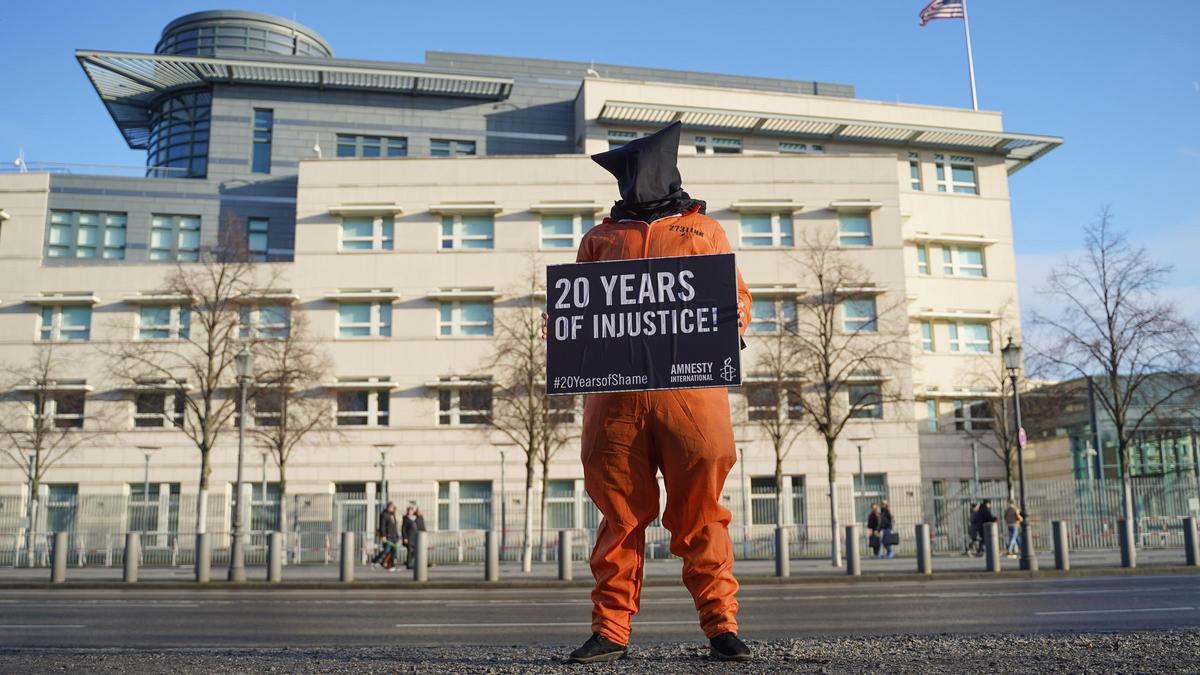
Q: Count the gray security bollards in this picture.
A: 15